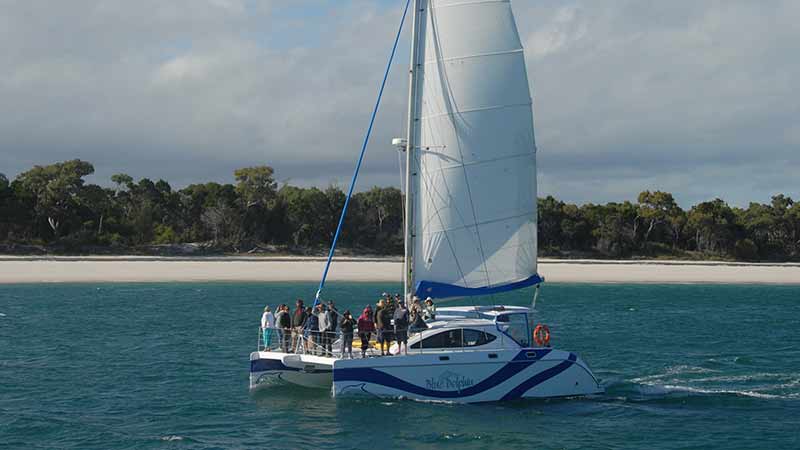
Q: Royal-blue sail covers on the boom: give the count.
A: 1